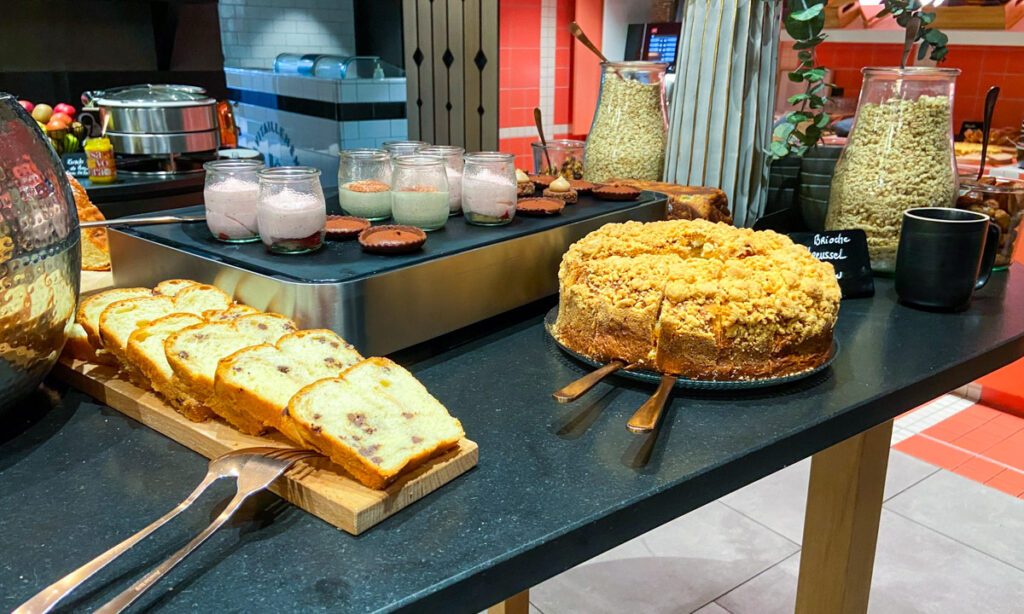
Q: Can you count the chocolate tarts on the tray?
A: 6